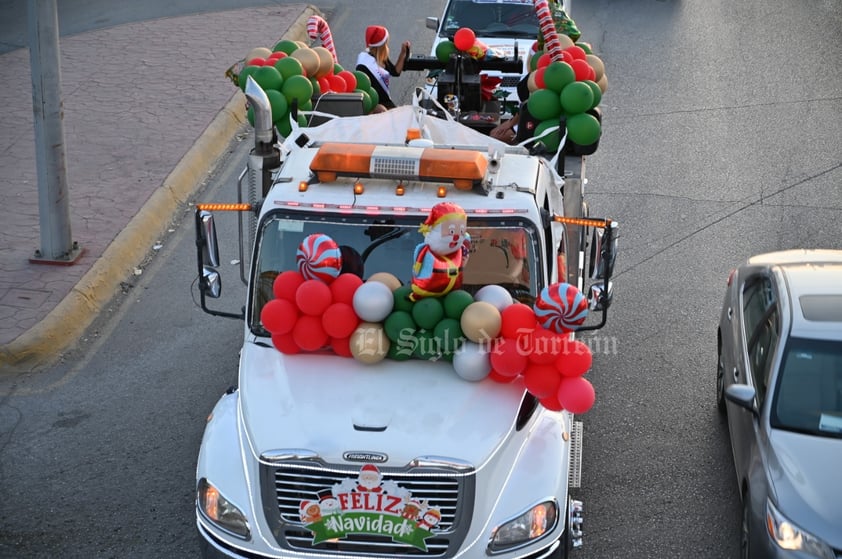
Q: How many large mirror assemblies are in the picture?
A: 2